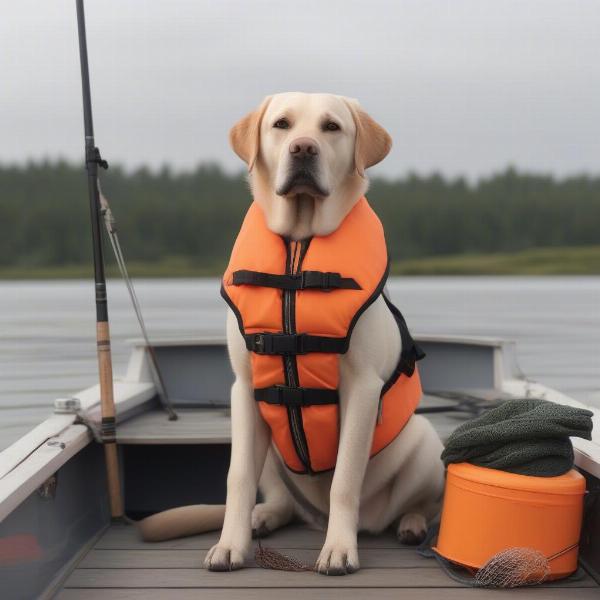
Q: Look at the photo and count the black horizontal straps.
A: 3